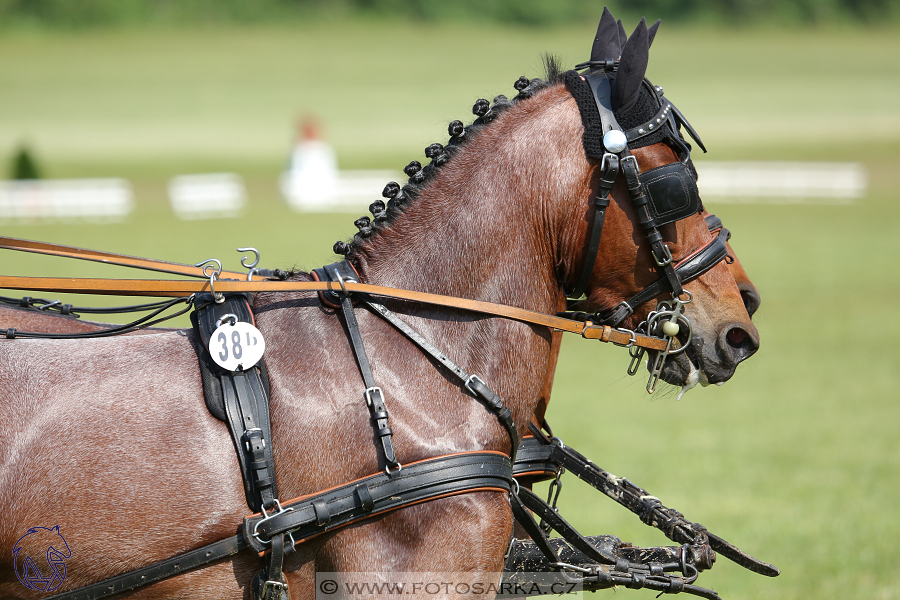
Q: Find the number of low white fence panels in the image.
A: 4